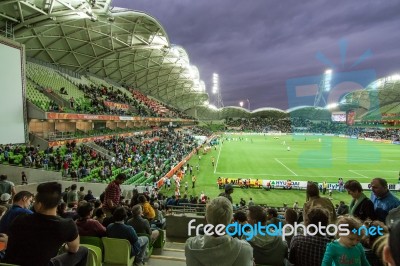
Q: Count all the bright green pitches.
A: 1